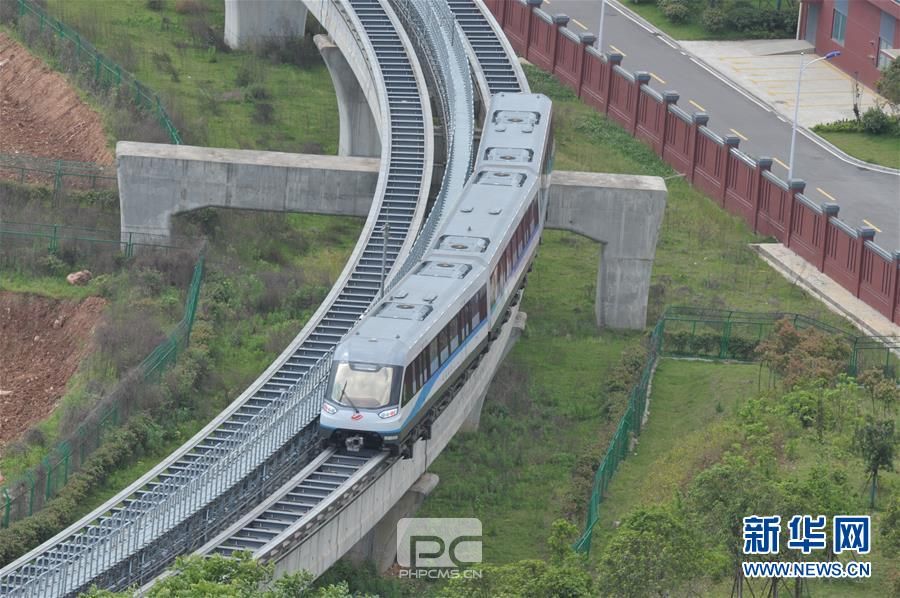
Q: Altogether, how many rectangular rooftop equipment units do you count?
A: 6